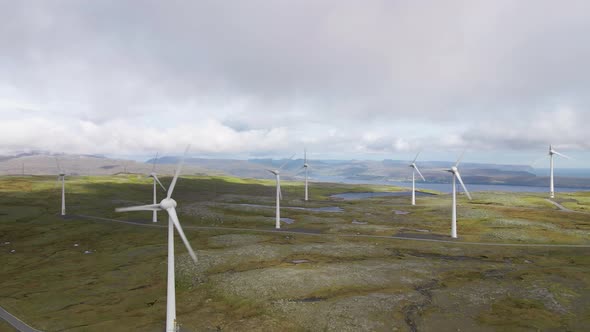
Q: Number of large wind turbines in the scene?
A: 8